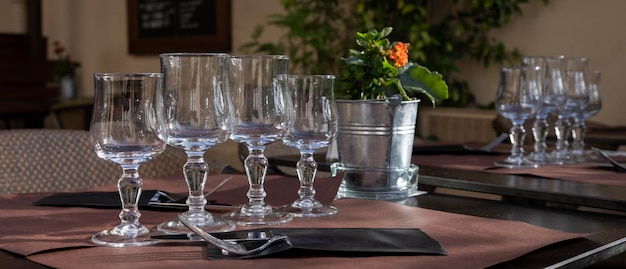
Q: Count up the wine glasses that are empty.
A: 8